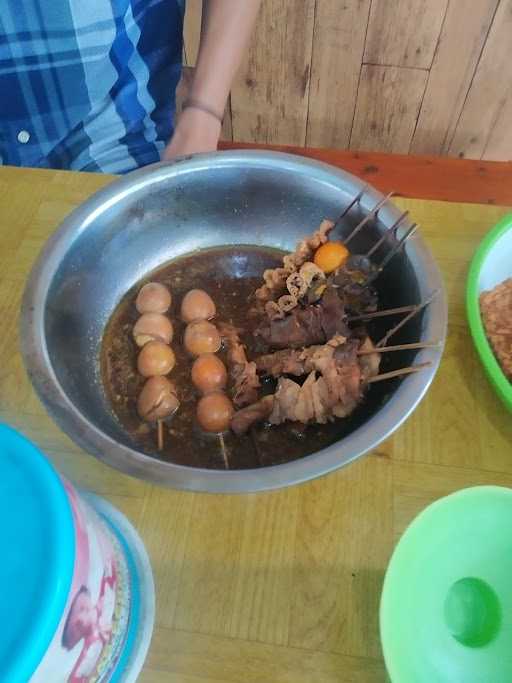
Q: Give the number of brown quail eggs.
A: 8